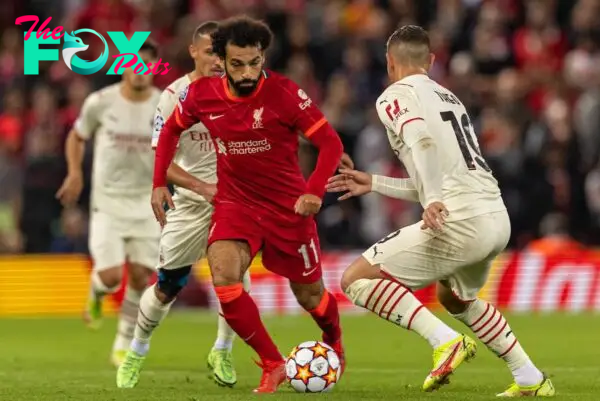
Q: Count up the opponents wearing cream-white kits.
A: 3